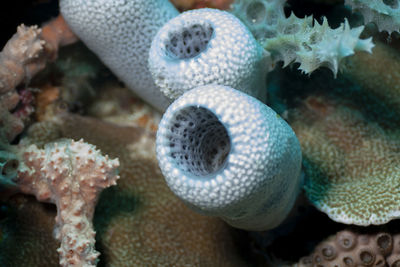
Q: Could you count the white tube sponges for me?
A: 3